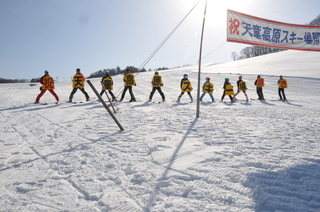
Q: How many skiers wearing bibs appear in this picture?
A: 11